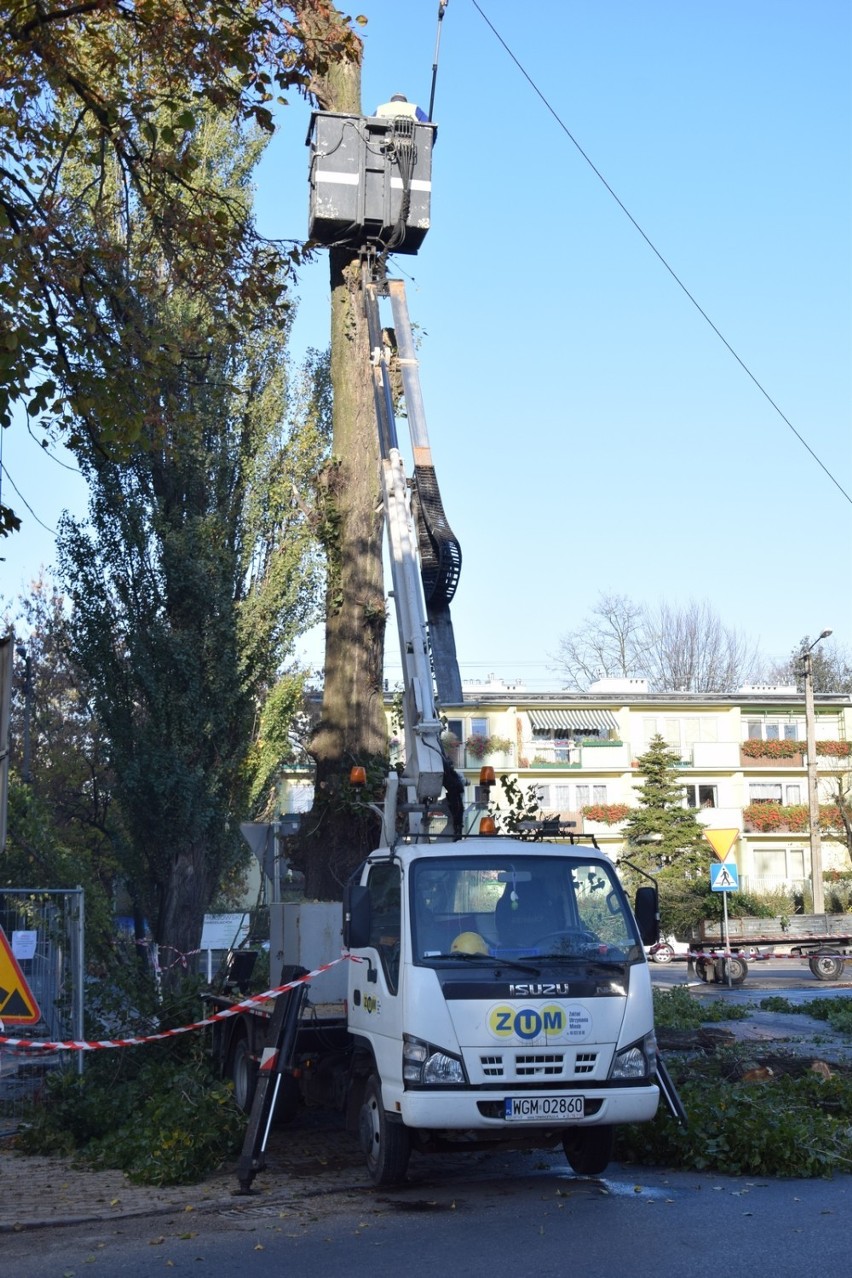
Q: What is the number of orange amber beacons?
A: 3